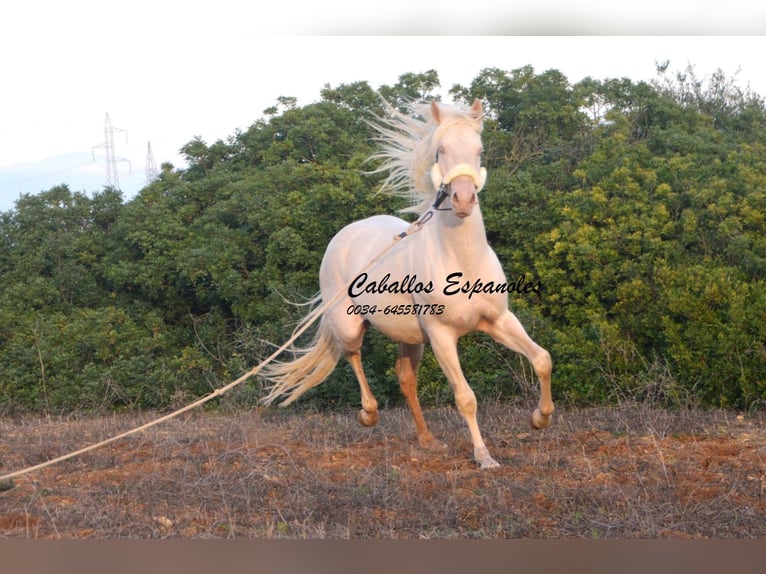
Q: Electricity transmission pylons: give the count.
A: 2